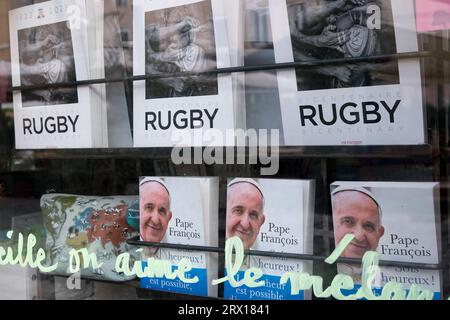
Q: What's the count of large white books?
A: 3